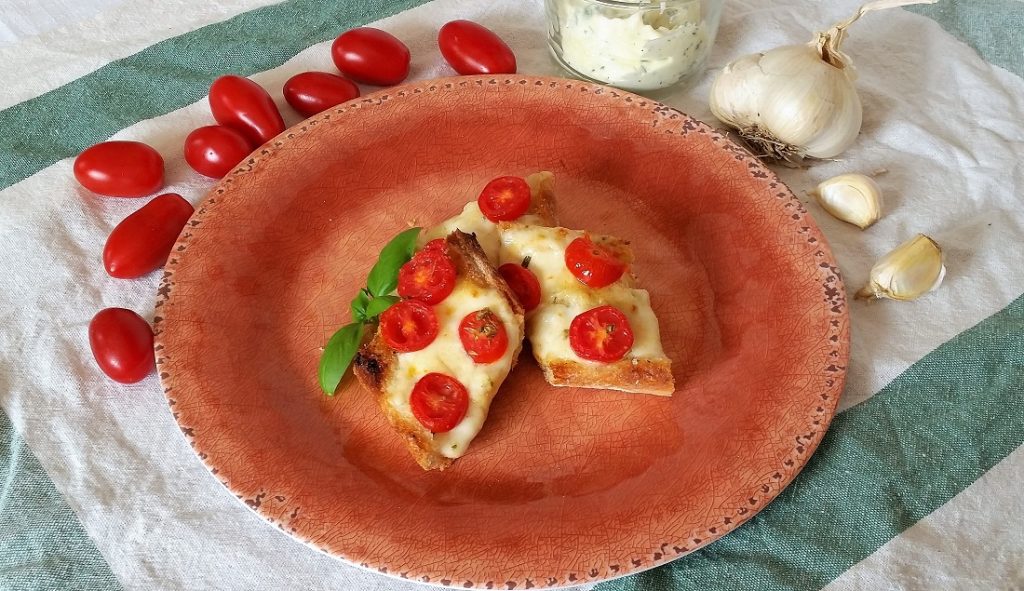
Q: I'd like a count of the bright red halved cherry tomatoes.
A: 8